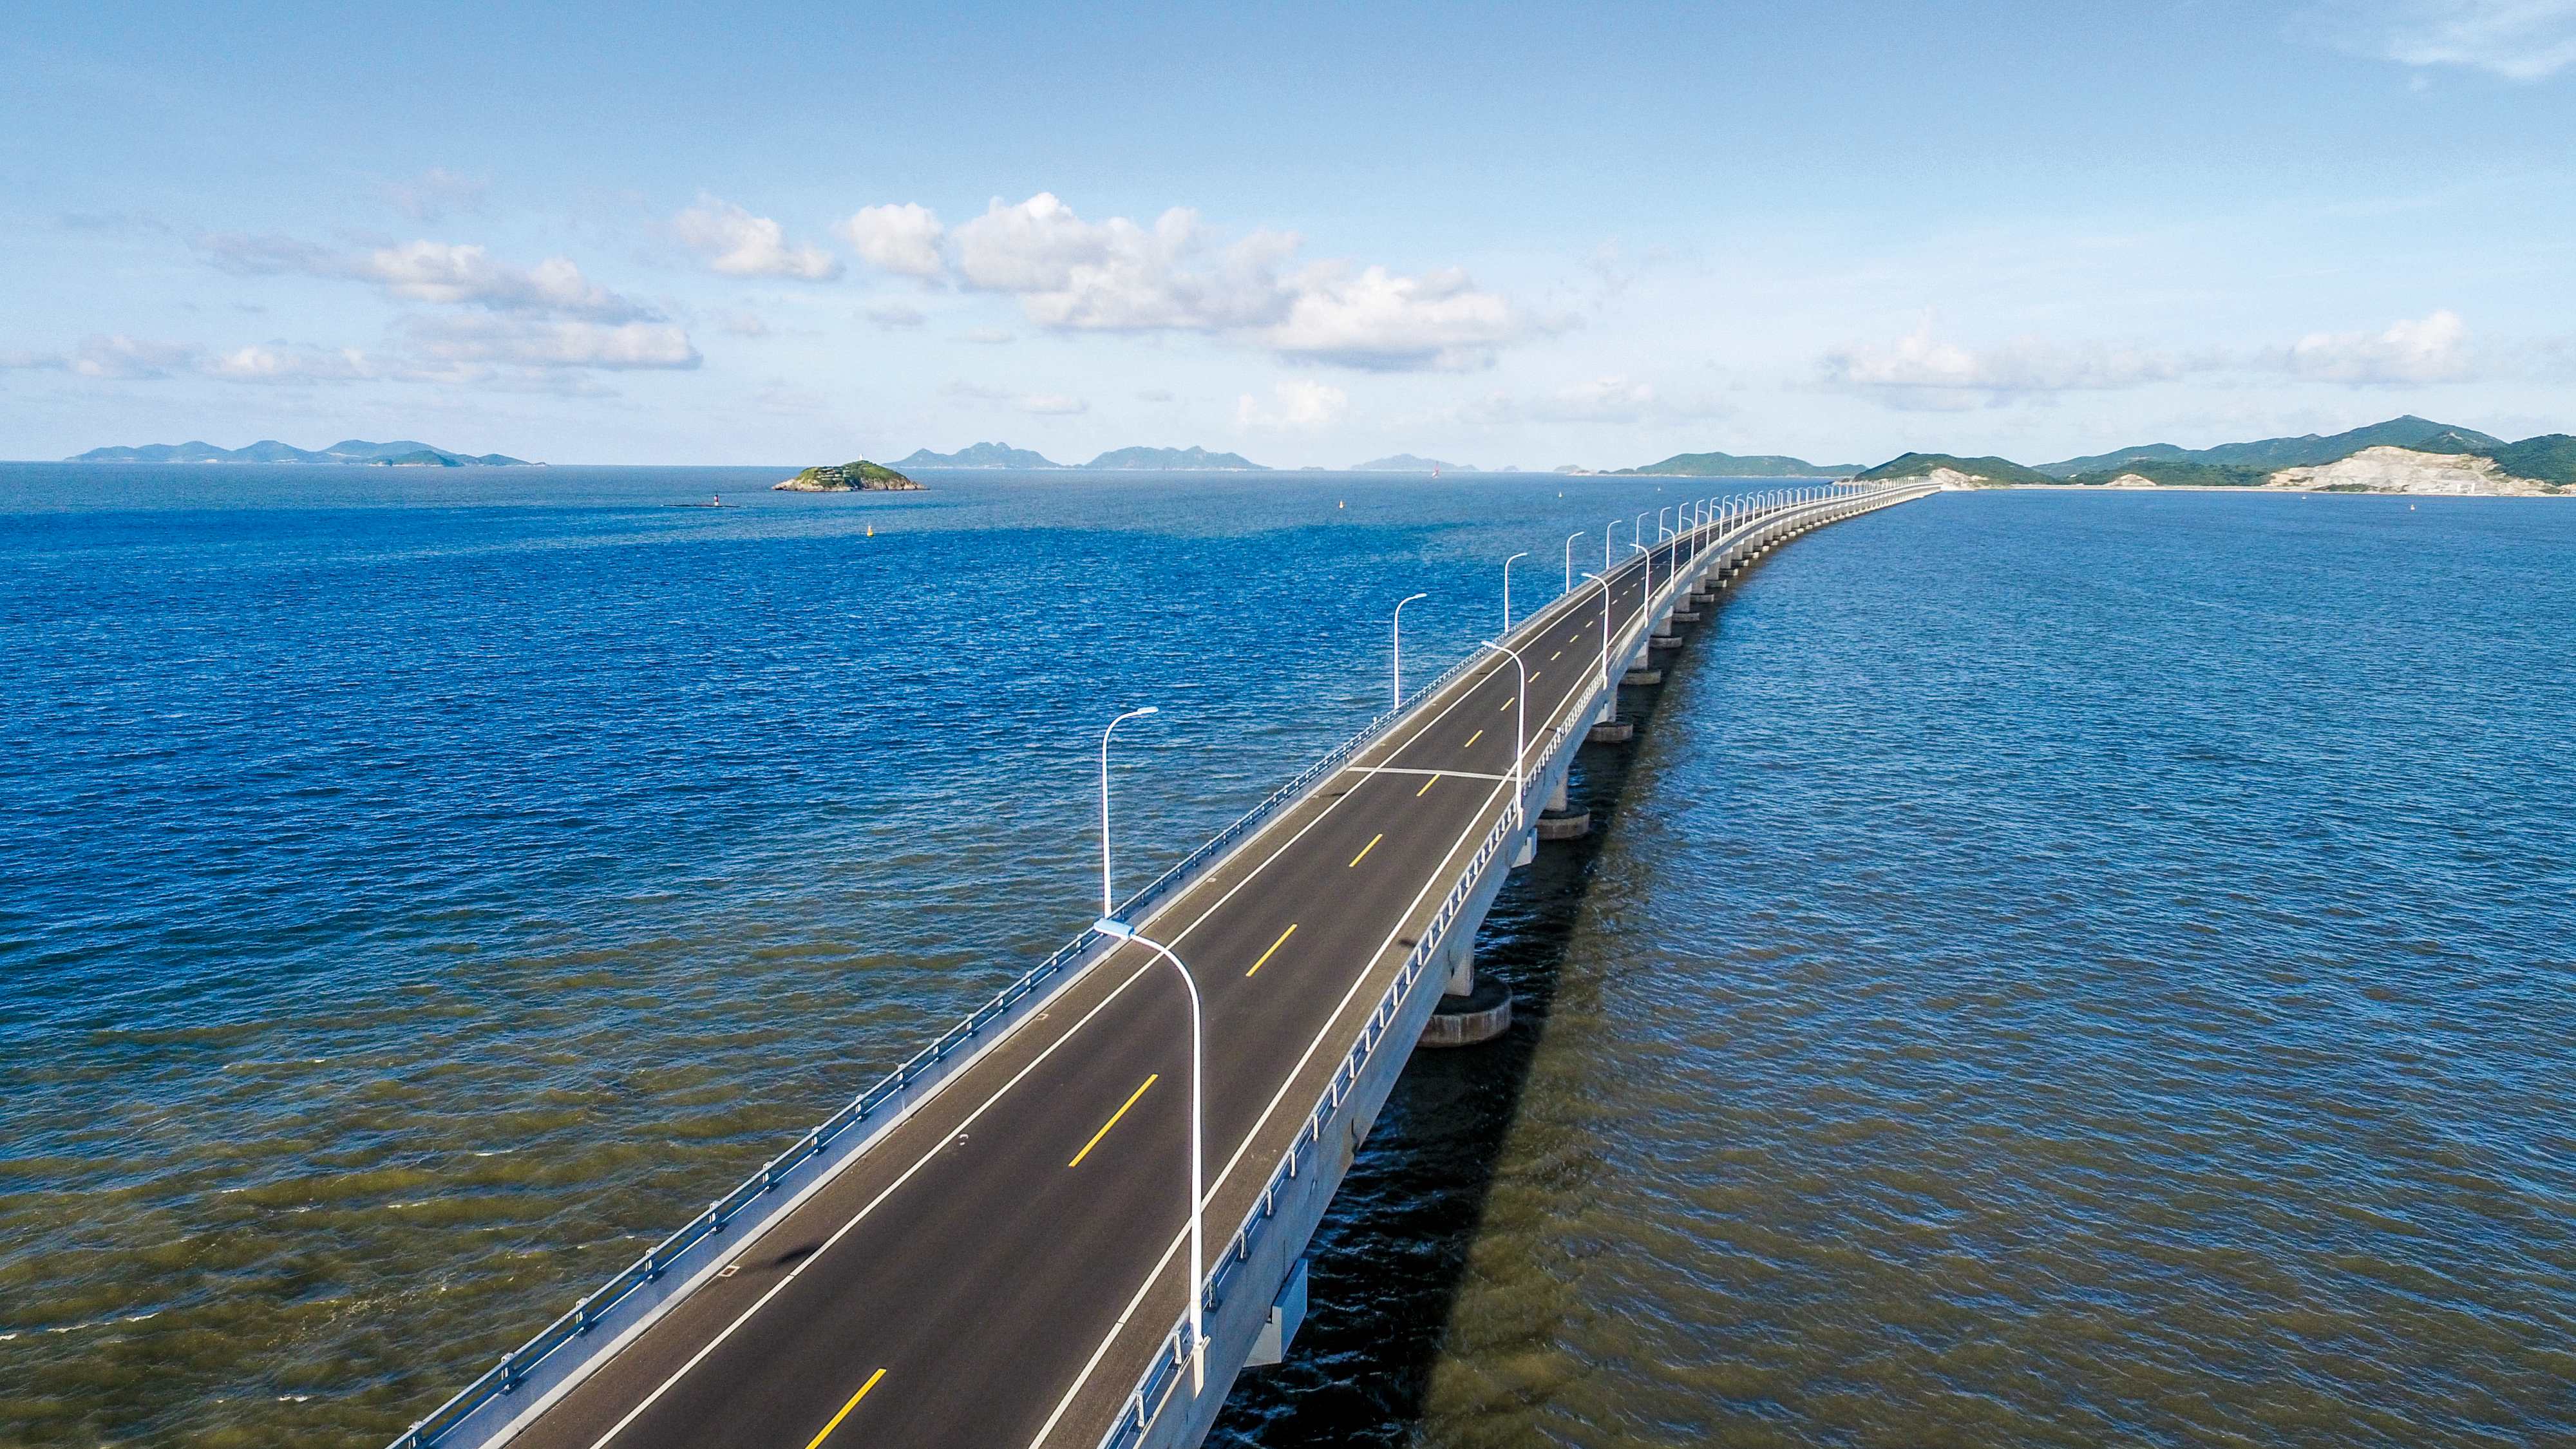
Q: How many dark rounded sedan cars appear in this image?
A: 0